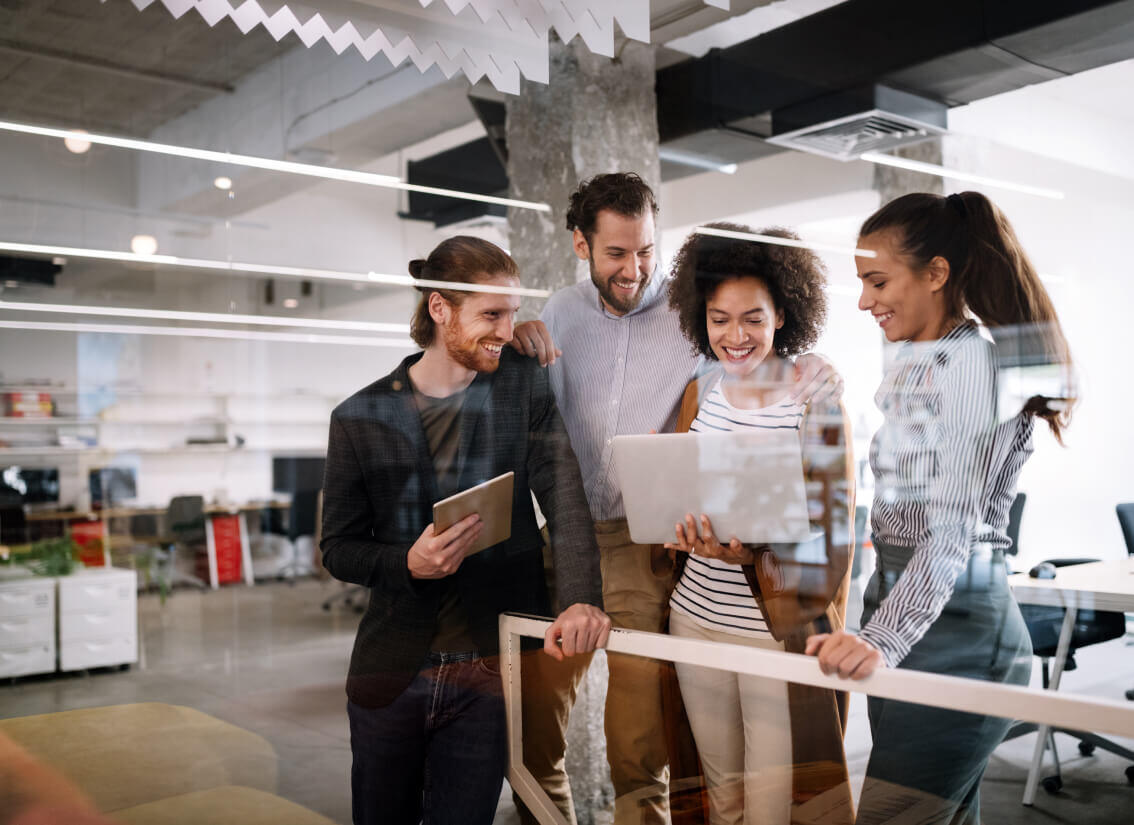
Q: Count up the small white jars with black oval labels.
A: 0